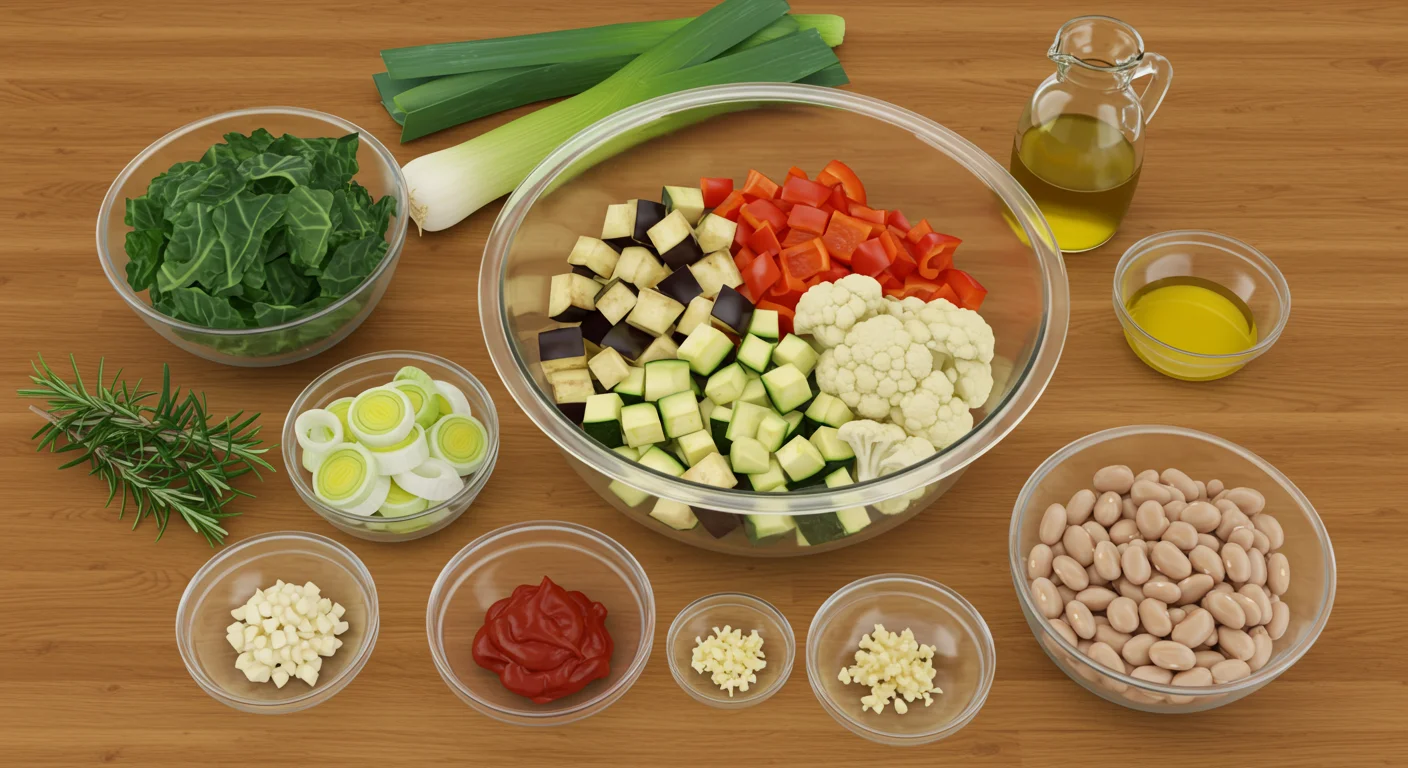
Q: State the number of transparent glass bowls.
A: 9